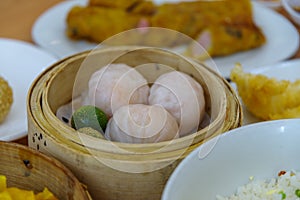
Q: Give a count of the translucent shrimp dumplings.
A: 3